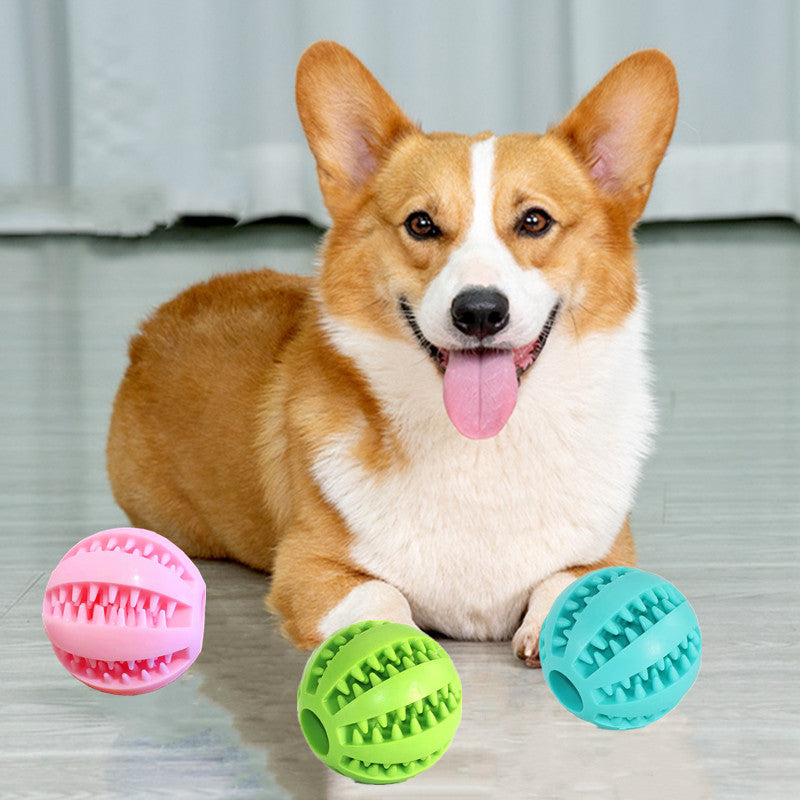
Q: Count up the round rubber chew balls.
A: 3